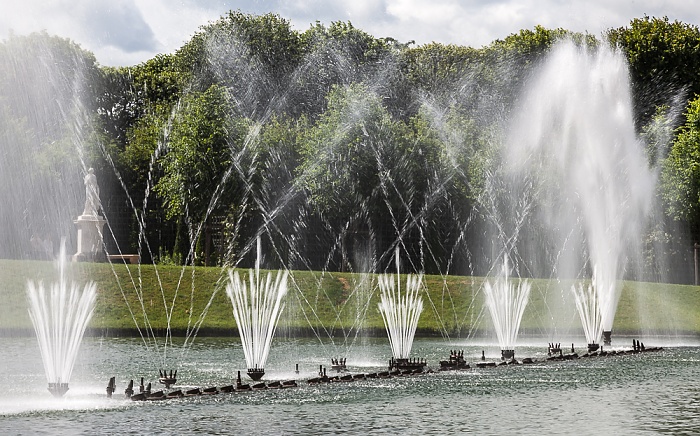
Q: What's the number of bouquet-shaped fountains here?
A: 5